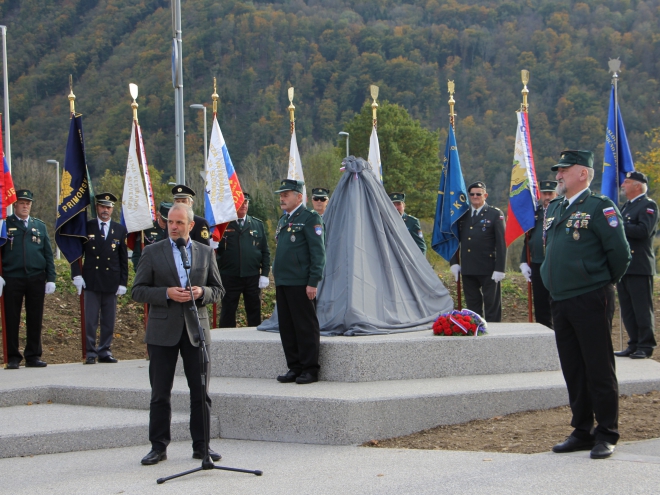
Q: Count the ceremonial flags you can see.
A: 9